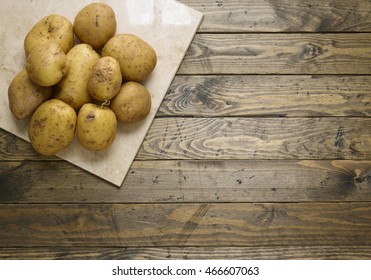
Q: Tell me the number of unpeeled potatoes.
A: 10